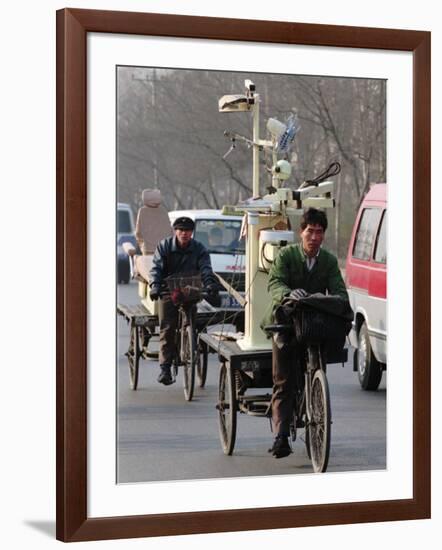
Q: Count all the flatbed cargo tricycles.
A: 2